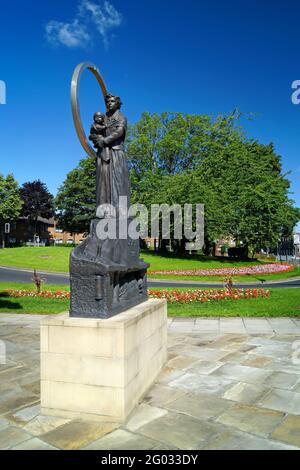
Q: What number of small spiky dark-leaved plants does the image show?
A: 2